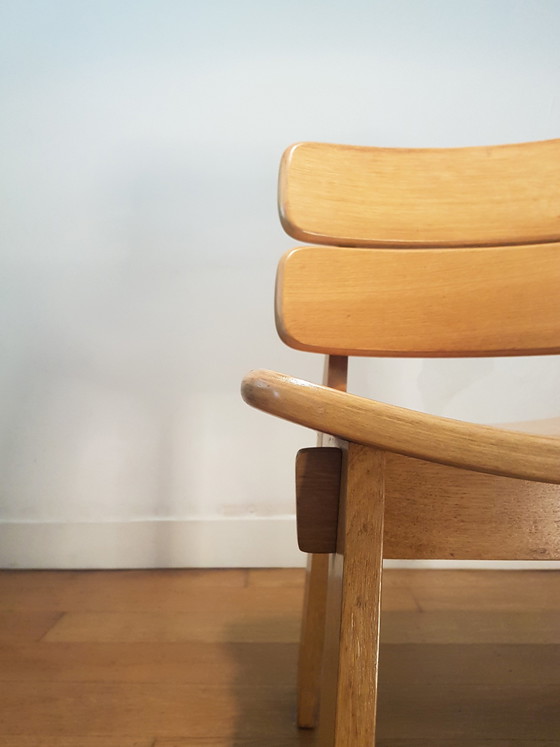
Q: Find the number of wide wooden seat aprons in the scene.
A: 1